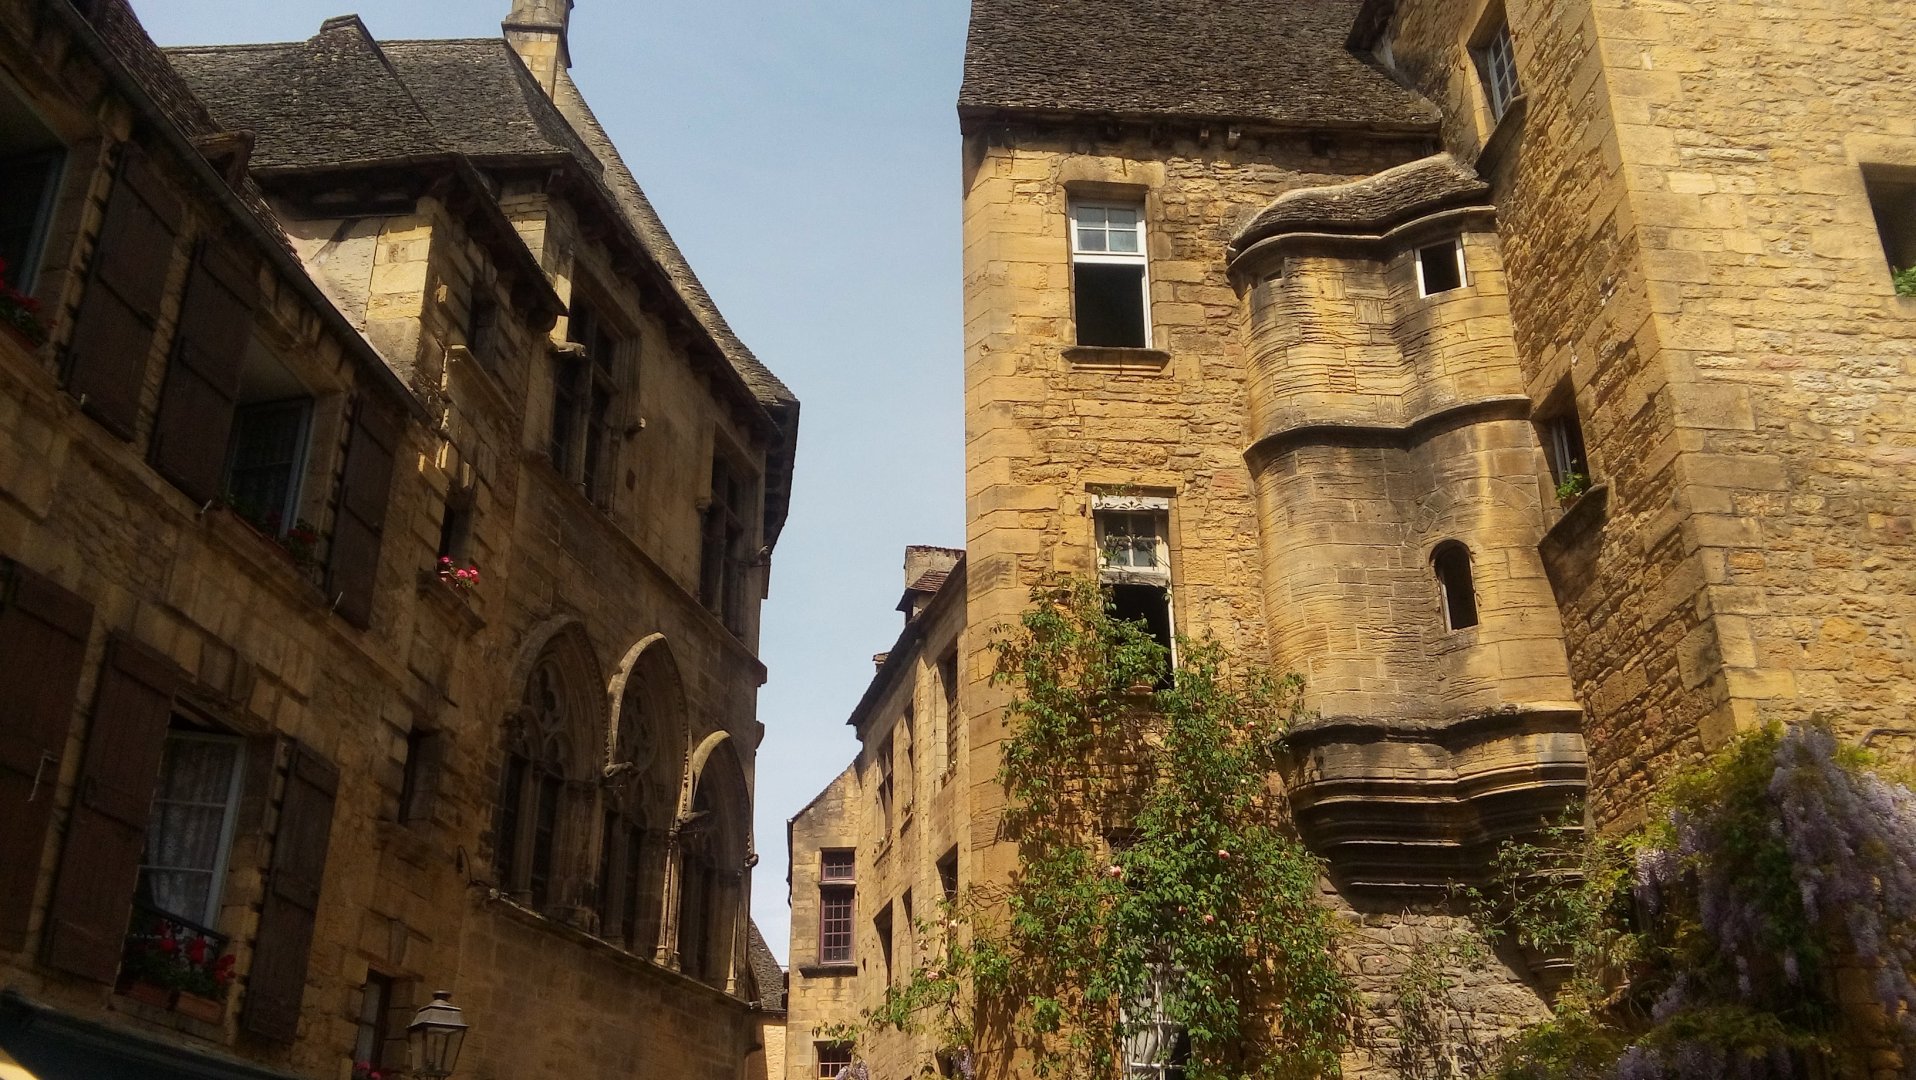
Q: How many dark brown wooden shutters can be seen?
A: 6